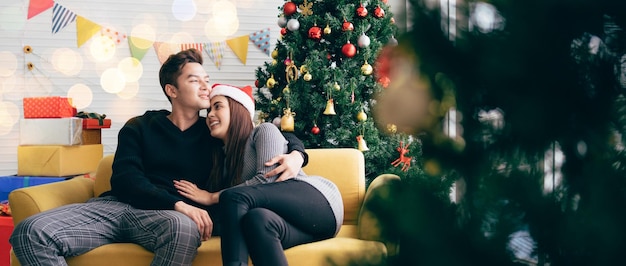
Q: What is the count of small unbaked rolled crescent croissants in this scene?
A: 0